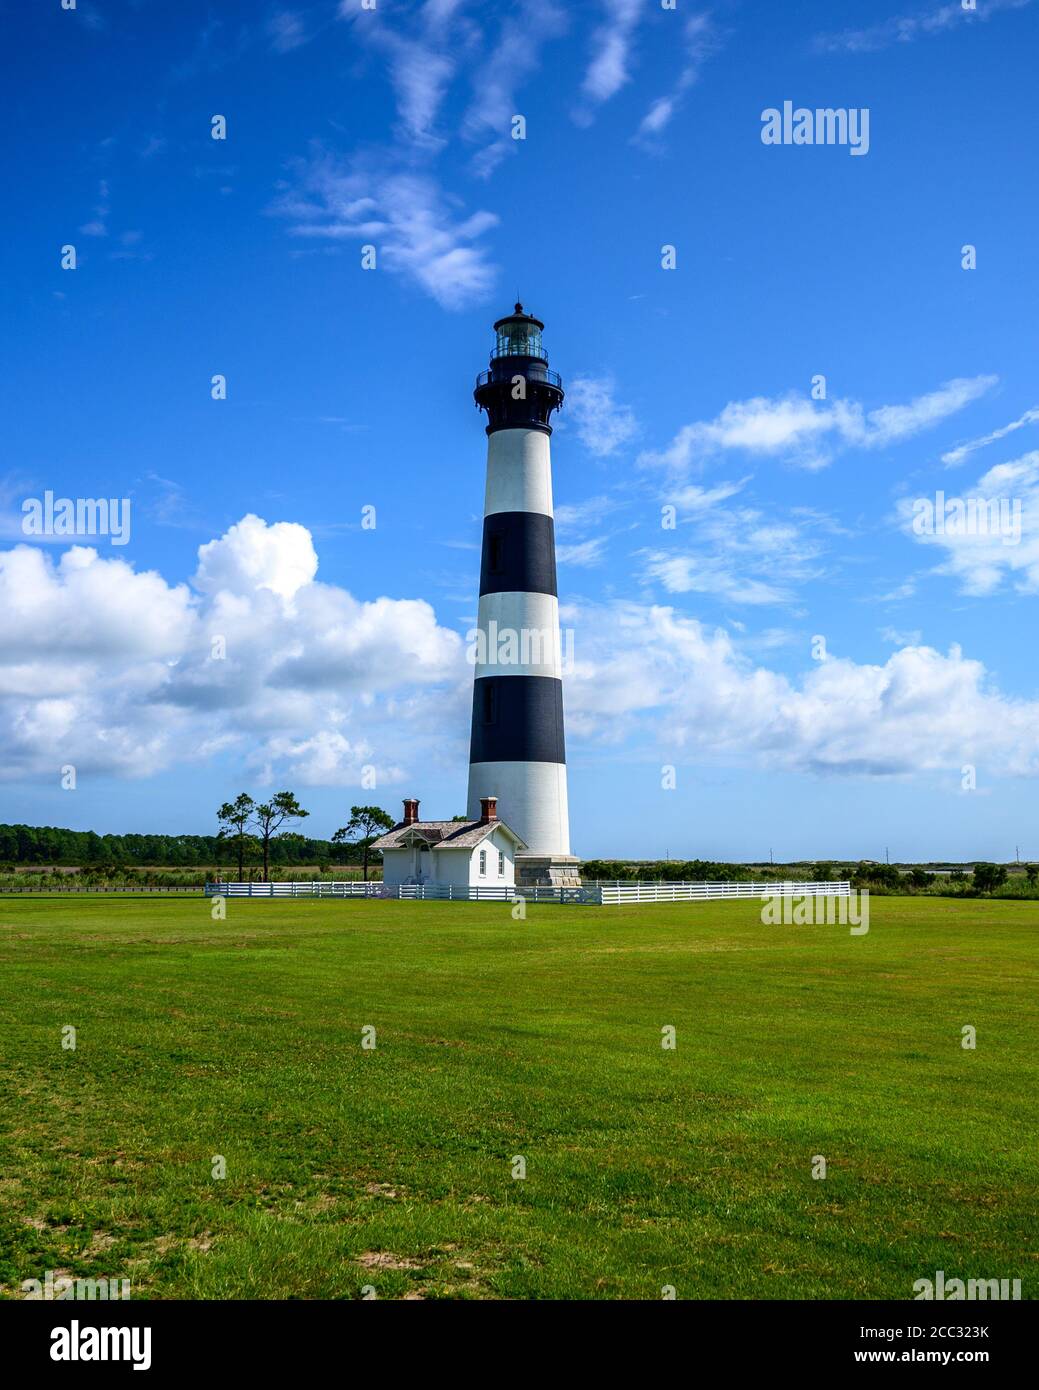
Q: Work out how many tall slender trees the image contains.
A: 3